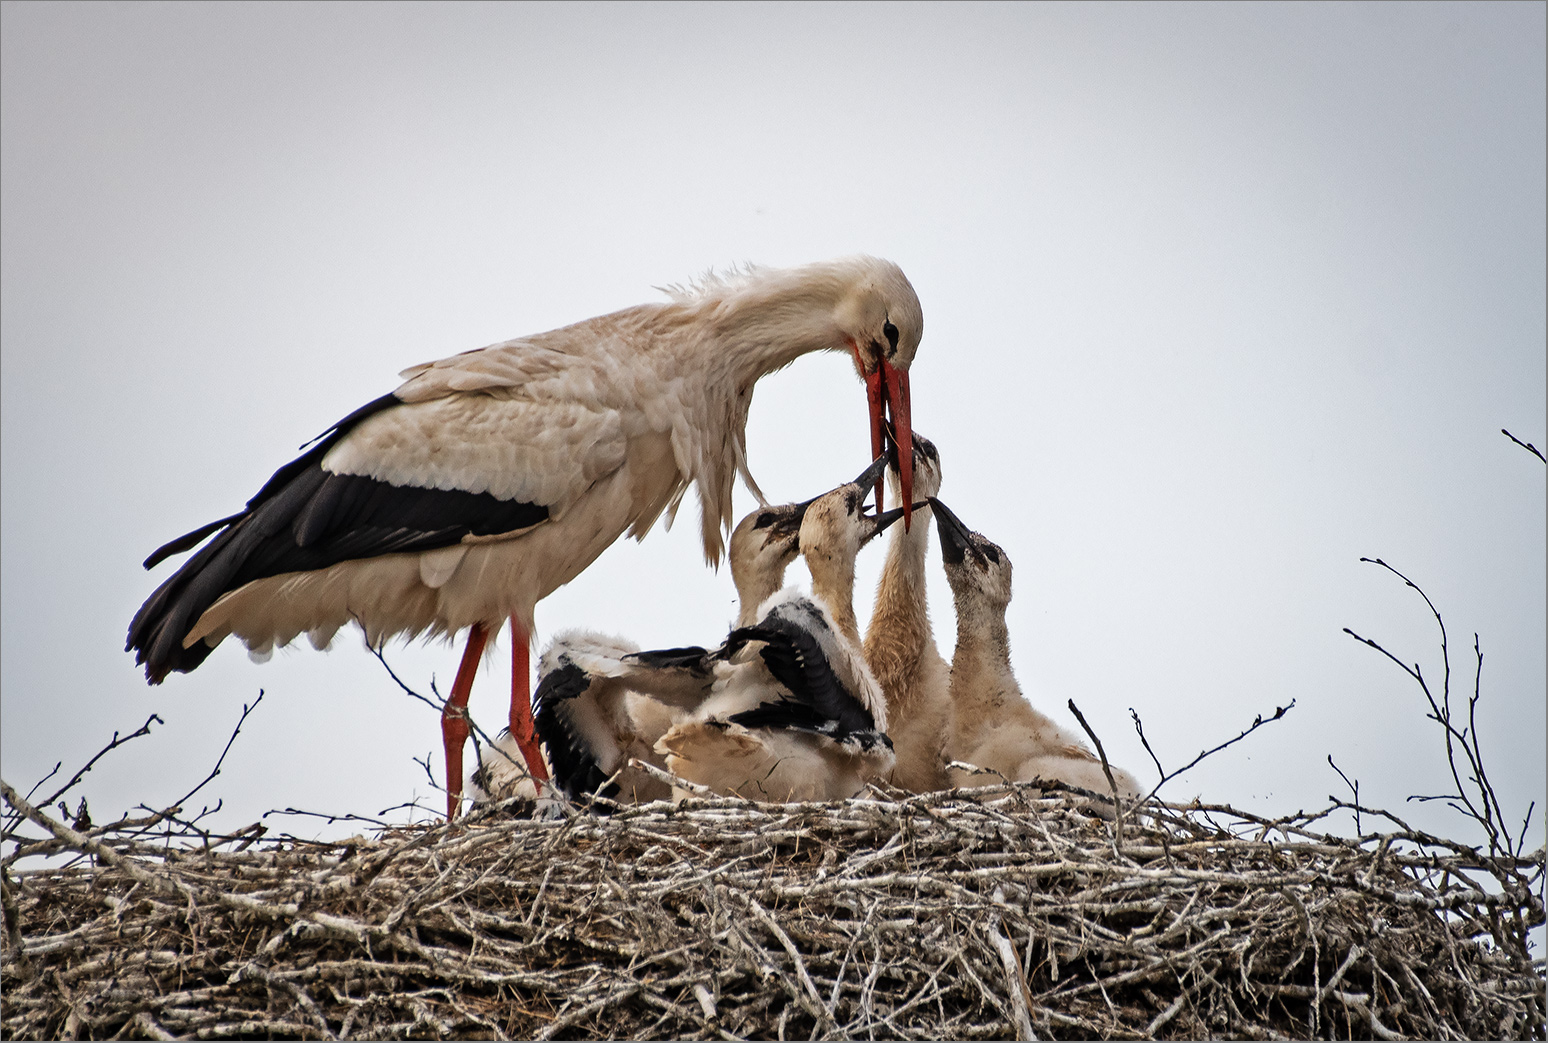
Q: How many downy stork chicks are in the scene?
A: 4